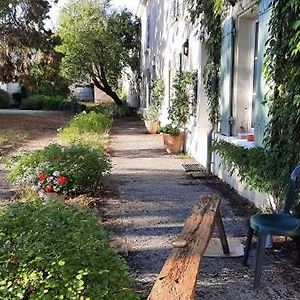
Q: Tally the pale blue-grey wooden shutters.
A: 2